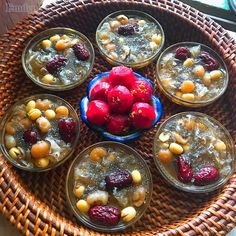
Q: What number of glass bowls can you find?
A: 6